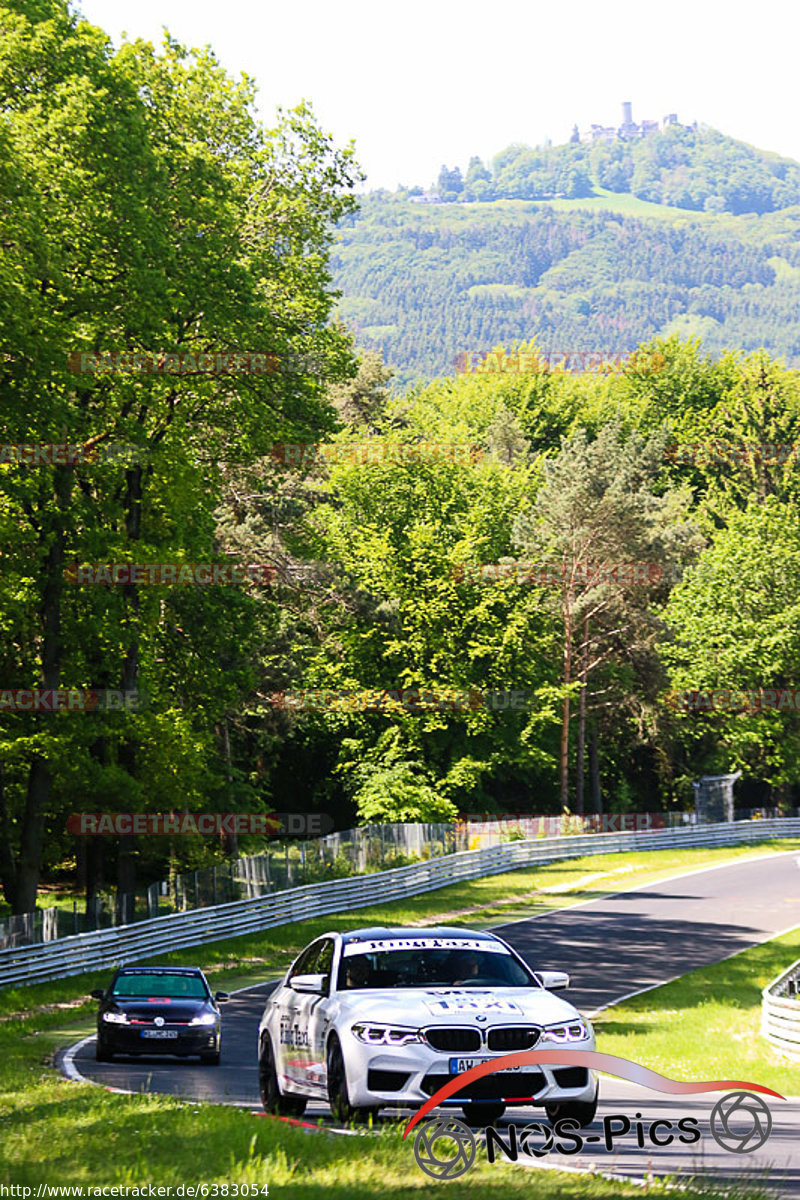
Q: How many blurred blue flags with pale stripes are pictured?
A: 0